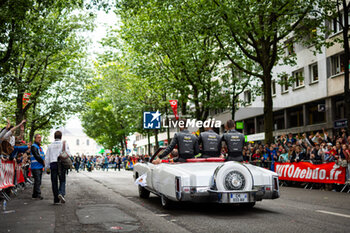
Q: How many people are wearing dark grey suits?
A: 3